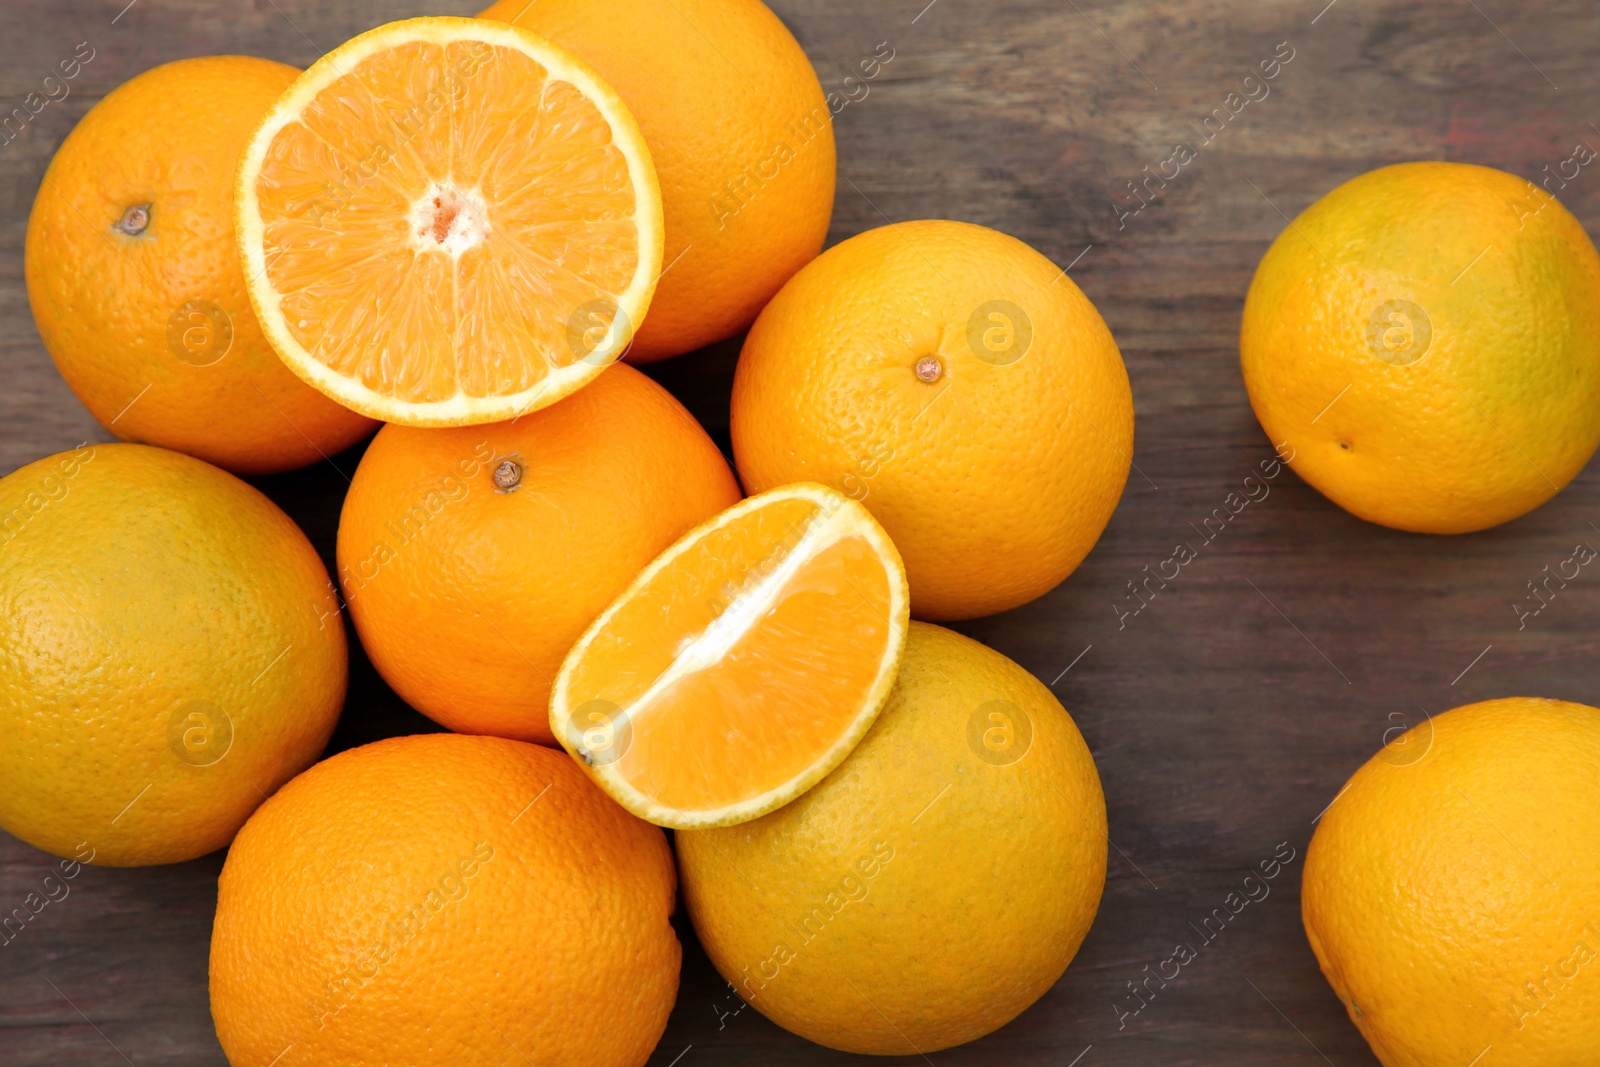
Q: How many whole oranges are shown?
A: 9